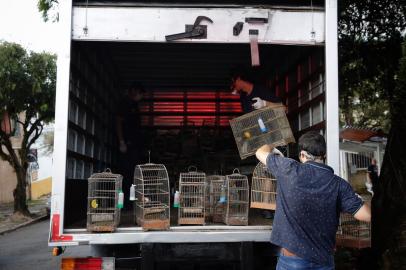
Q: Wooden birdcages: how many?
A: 8